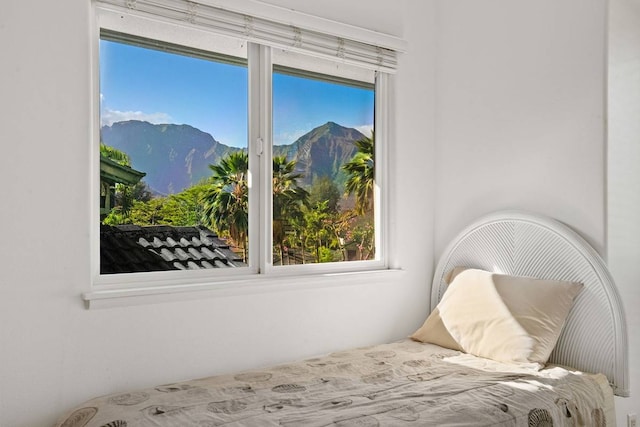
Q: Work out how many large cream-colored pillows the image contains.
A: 1